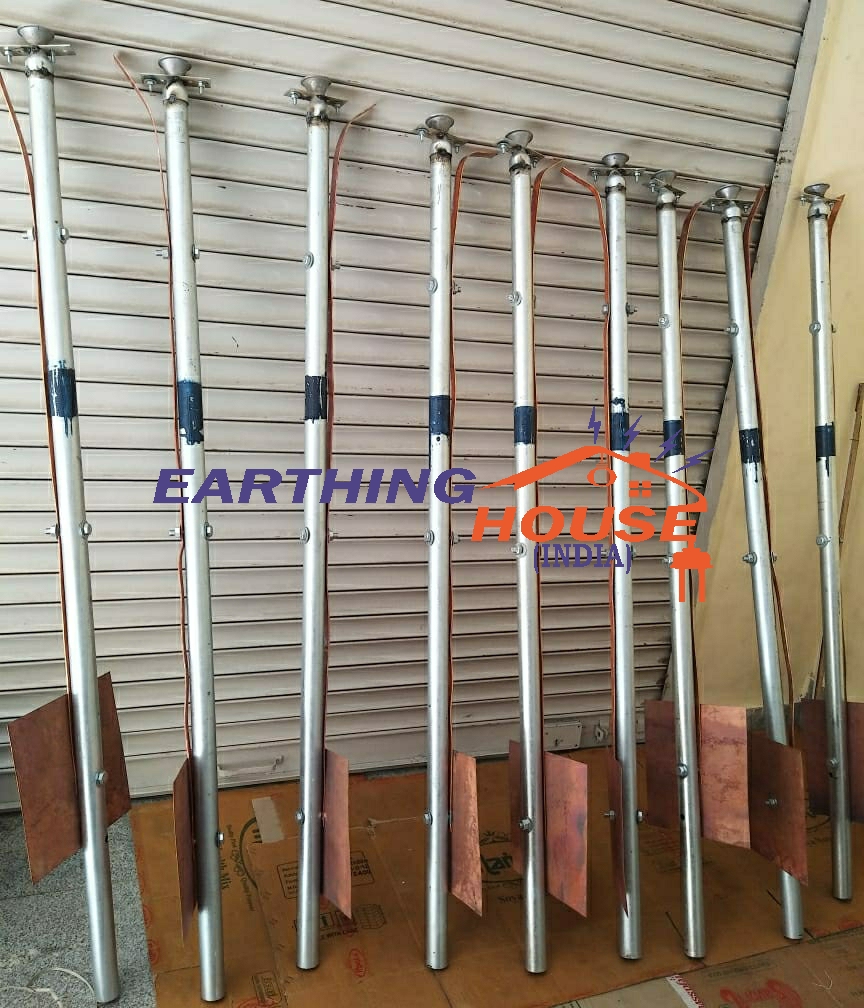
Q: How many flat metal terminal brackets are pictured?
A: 9